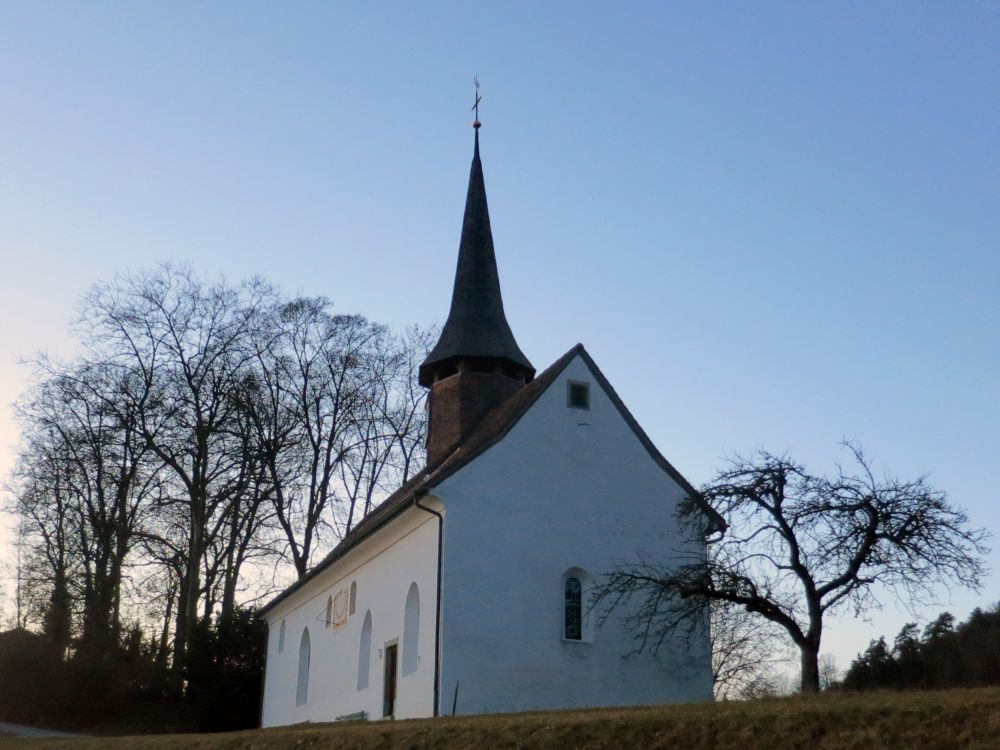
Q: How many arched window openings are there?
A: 7